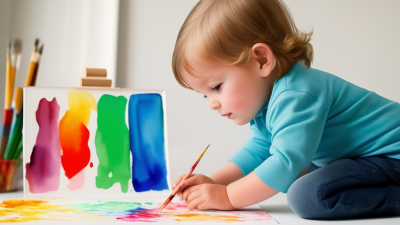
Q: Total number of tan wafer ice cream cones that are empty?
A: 0